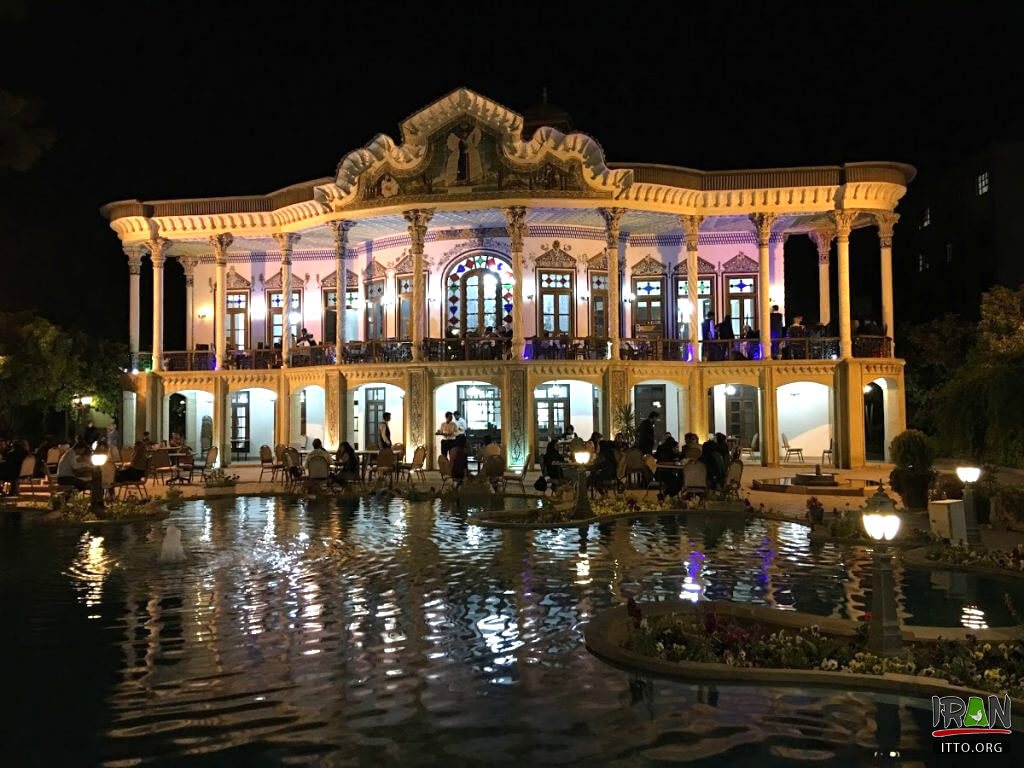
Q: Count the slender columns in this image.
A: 14